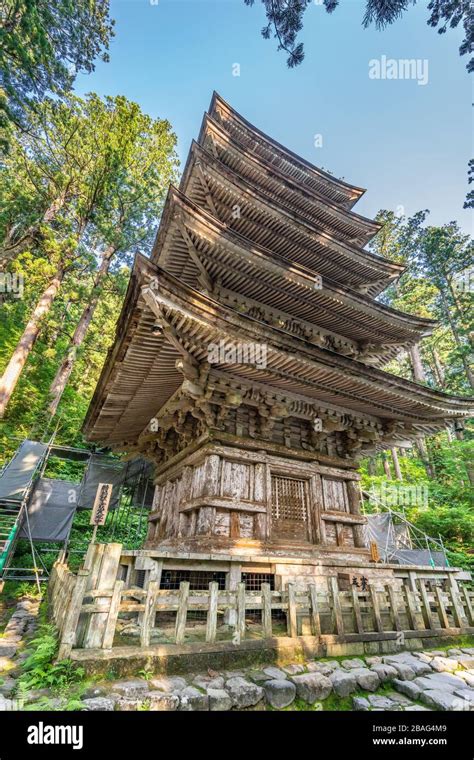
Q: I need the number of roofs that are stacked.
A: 5